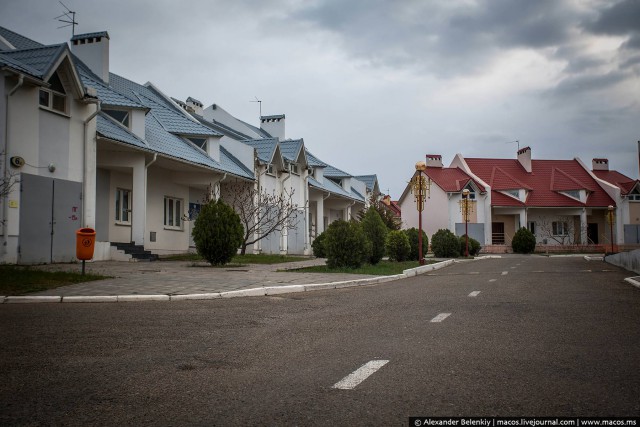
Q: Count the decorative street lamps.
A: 3